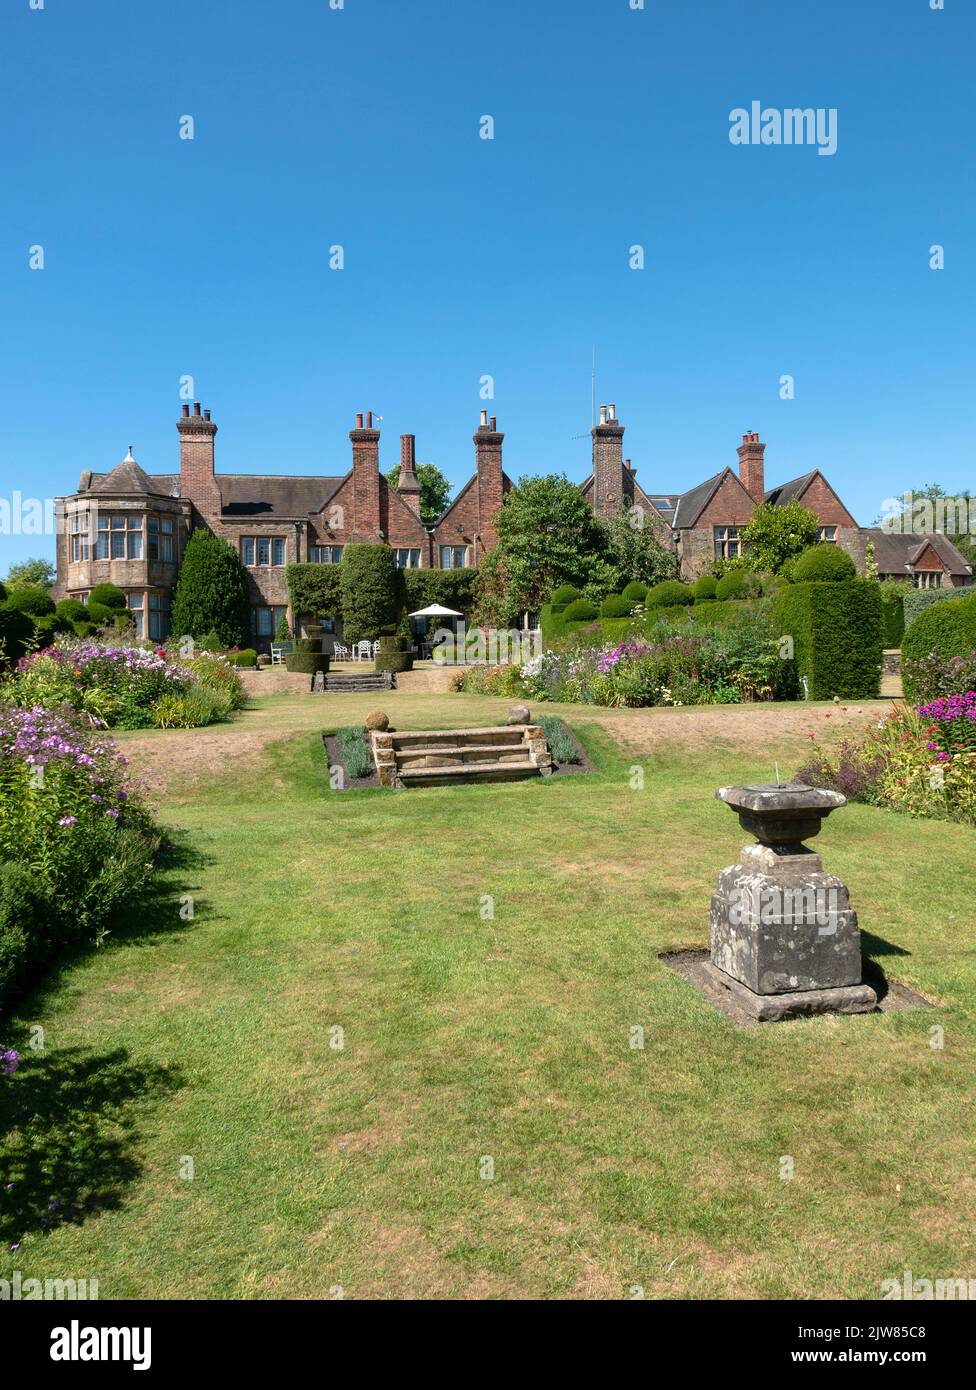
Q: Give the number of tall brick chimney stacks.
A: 6